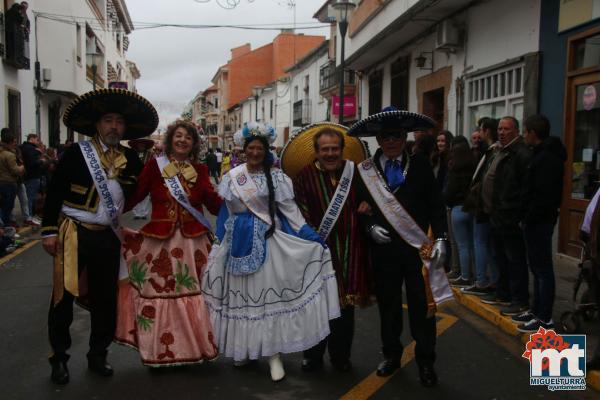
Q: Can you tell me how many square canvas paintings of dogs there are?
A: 0